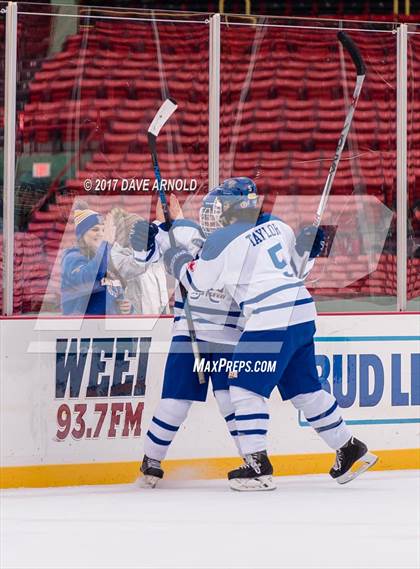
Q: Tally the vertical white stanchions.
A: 3